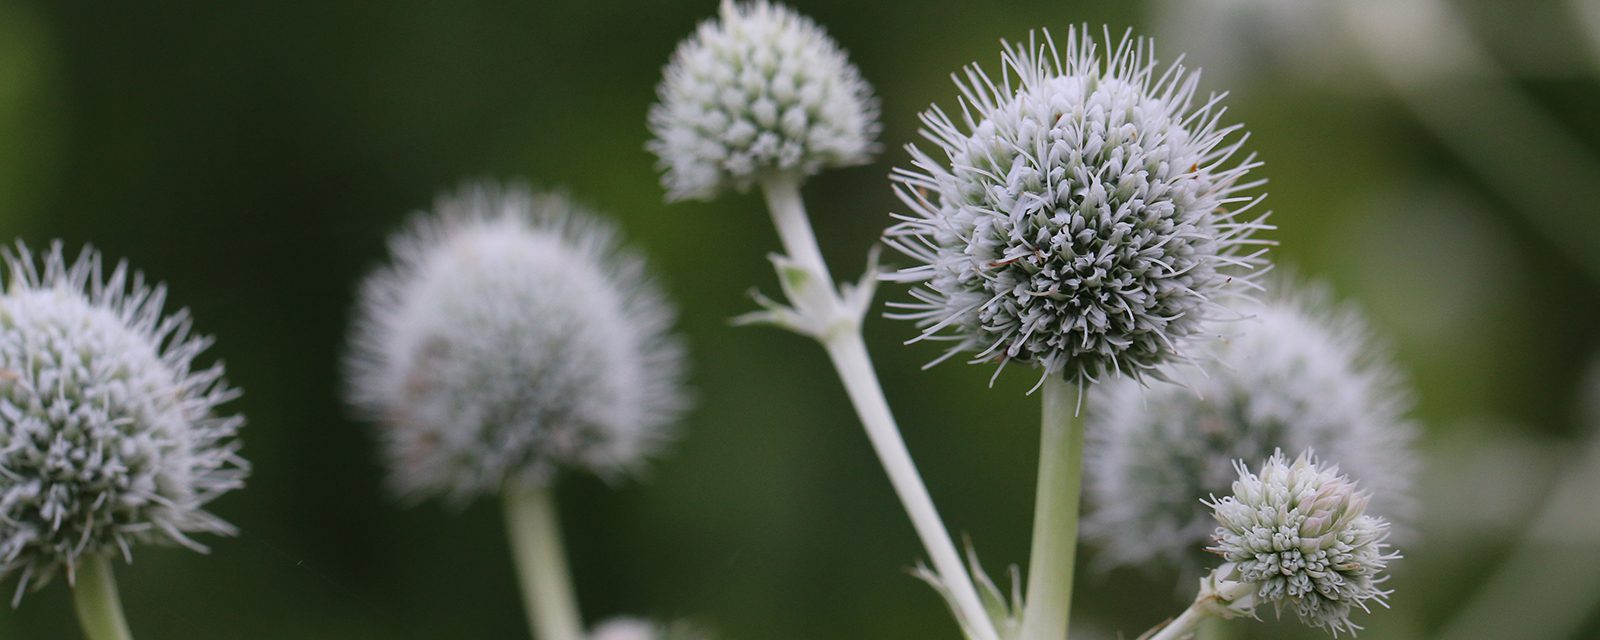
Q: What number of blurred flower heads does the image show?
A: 2